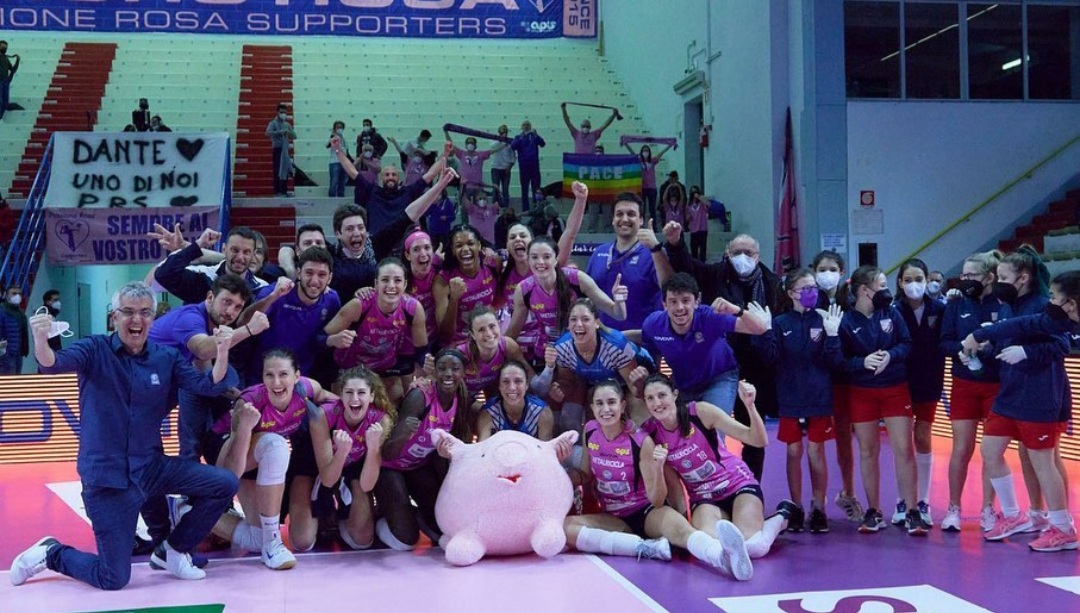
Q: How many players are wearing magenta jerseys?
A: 11